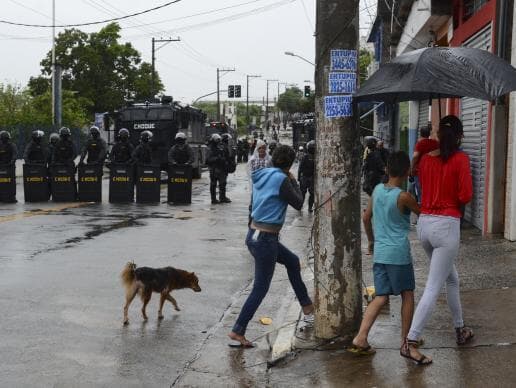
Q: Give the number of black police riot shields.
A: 7